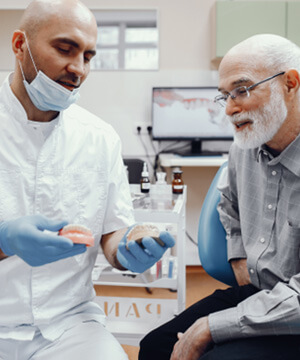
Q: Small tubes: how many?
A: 2